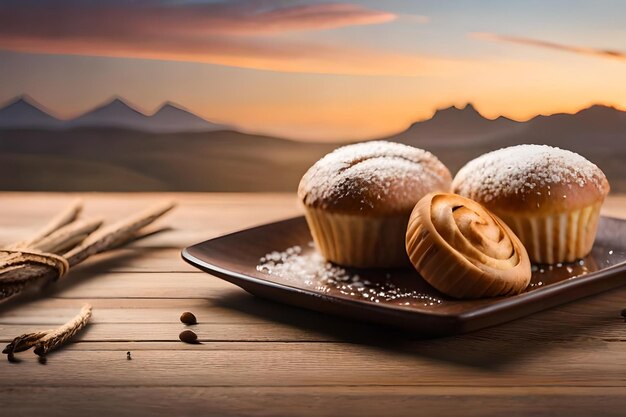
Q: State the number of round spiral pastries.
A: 1